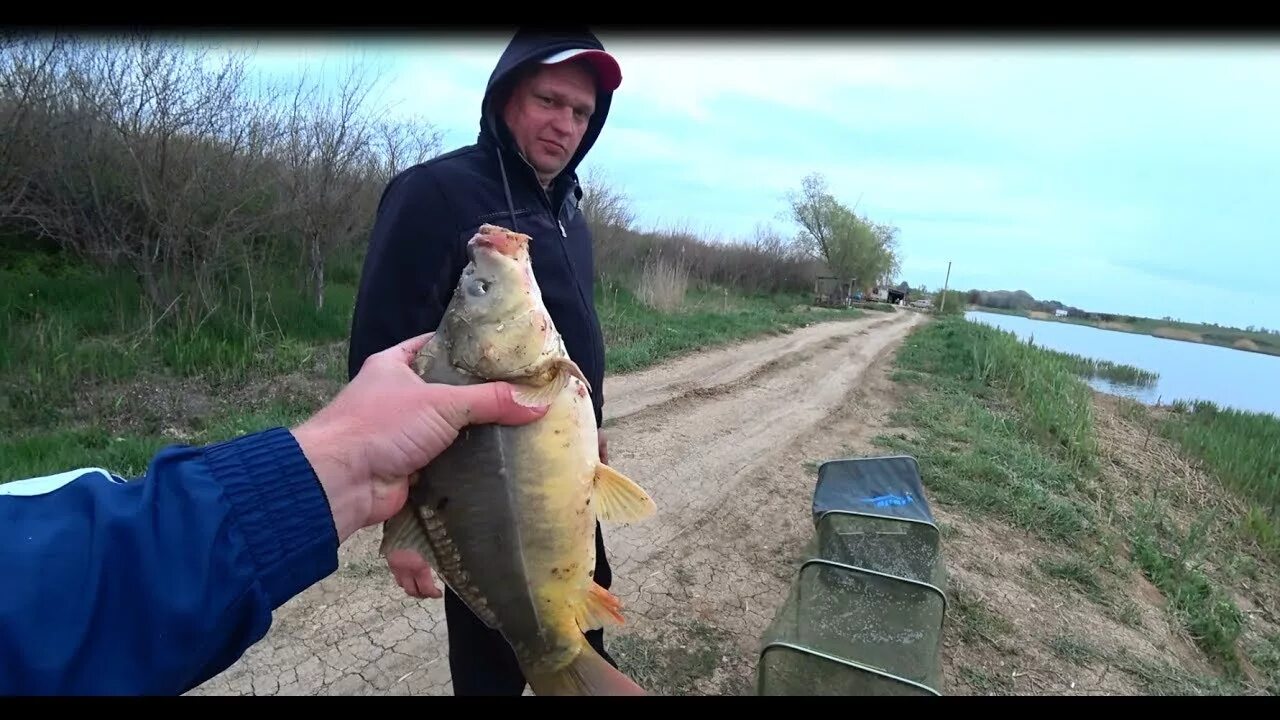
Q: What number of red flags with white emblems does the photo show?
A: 0